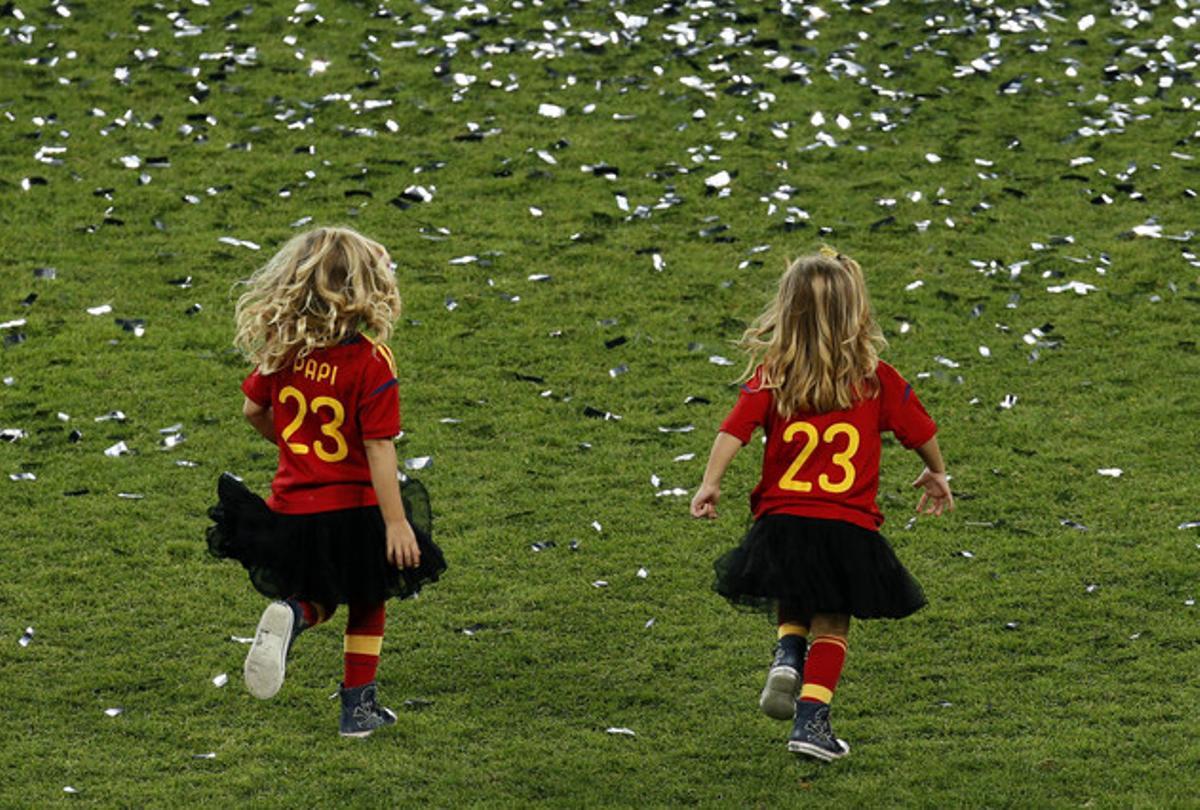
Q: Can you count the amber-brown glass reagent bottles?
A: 0